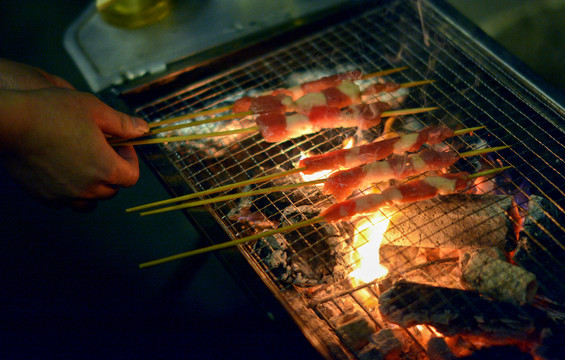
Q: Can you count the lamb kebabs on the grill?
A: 6